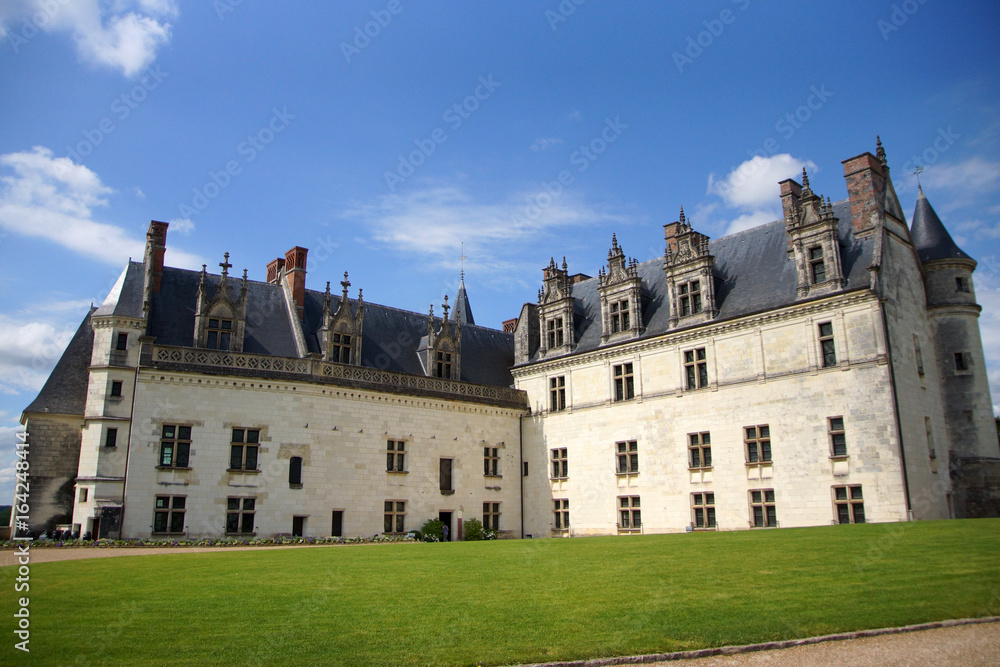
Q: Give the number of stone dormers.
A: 7